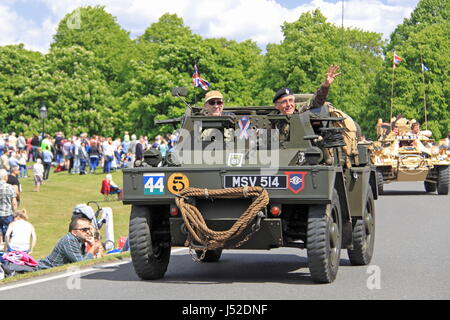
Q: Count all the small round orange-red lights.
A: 2